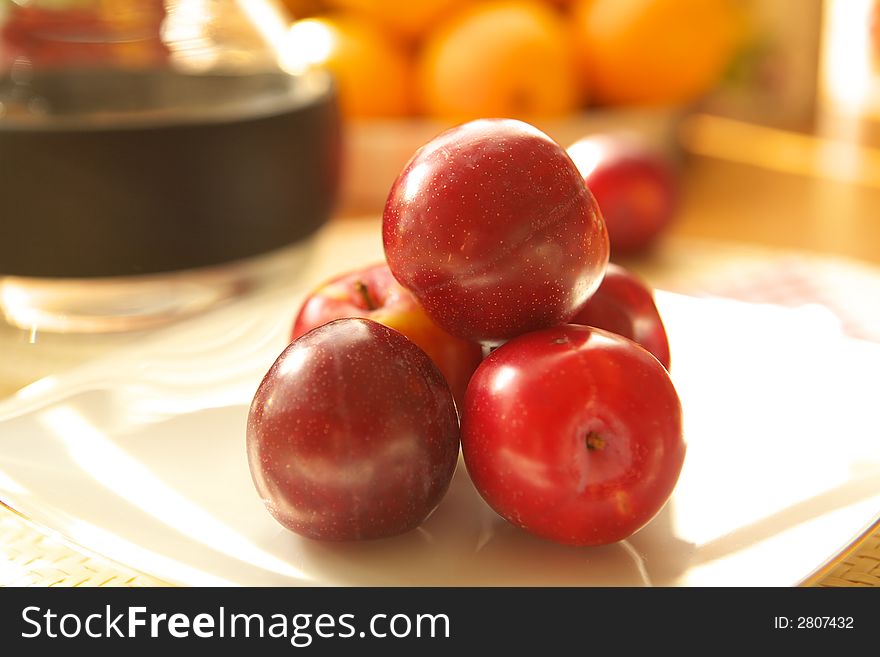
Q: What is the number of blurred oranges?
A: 4